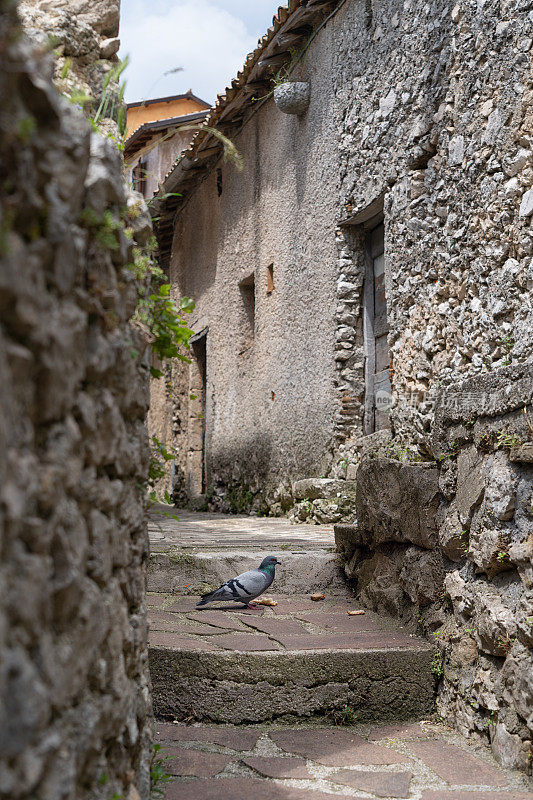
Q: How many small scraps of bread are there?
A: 3